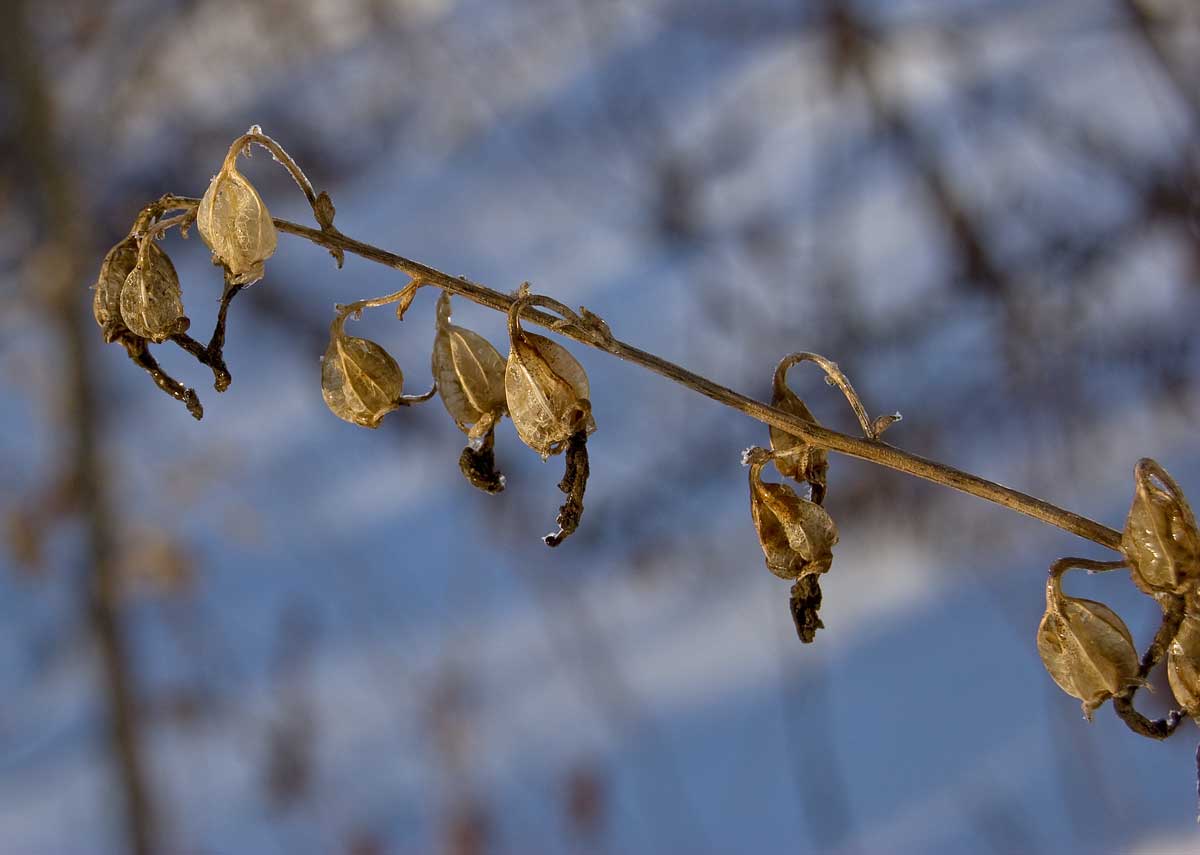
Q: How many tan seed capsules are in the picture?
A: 11